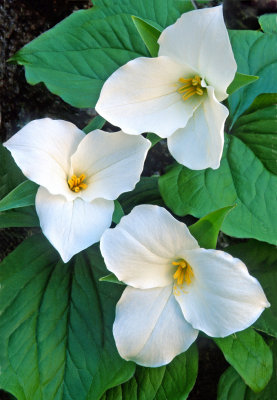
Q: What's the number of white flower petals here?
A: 9